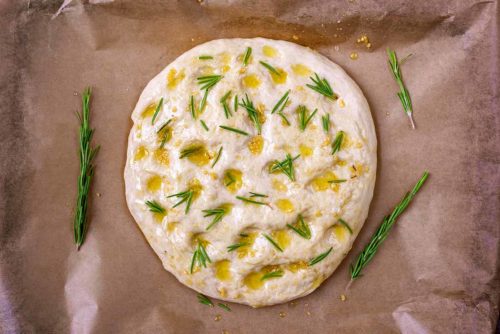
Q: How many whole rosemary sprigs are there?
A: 3